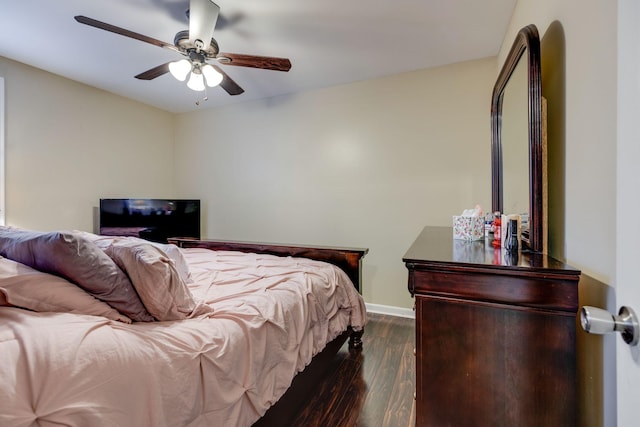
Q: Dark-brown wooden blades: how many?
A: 4